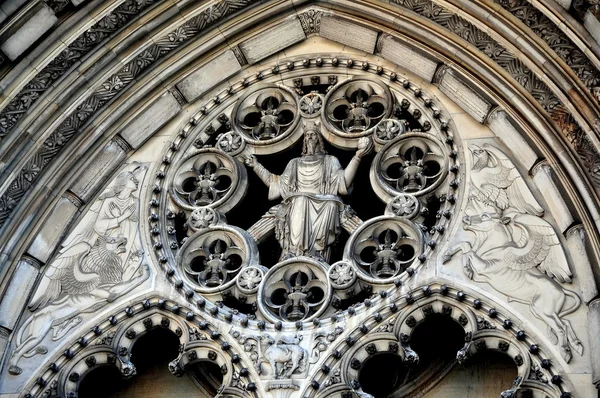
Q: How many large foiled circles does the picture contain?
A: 7